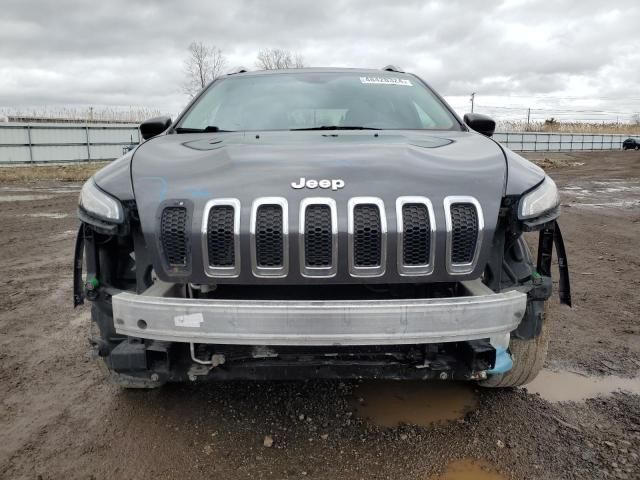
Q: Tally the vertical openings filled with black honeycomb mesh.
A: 7